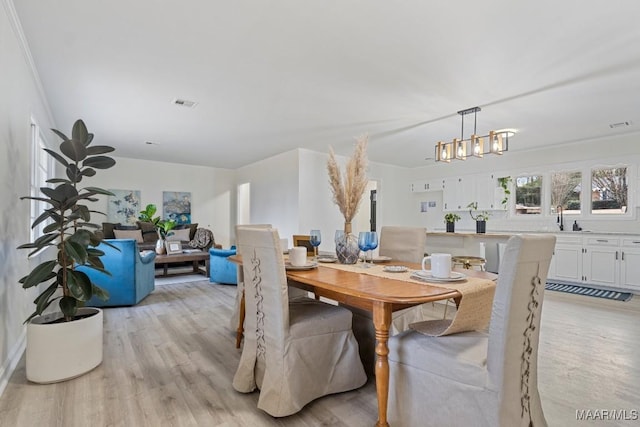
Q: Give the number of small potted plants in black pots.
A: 2